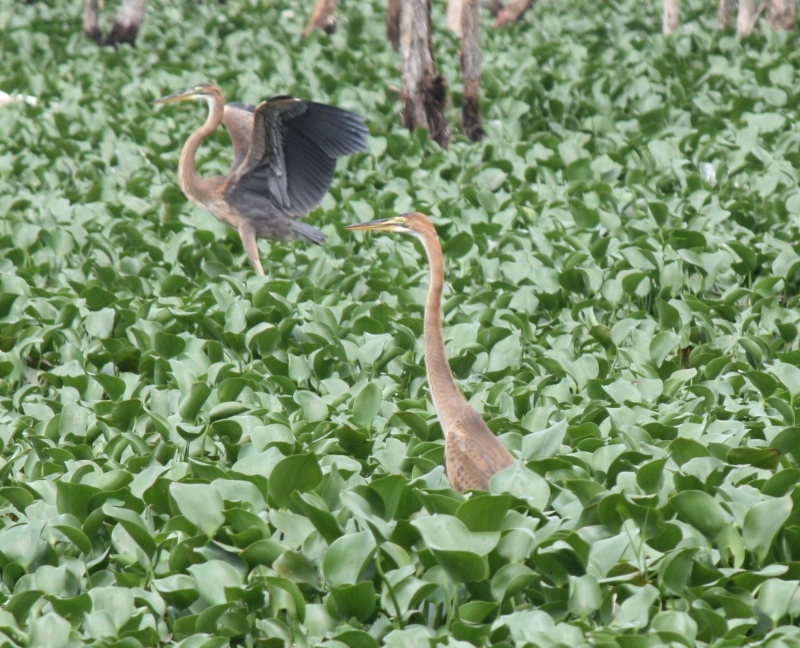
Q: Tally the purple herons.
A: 2